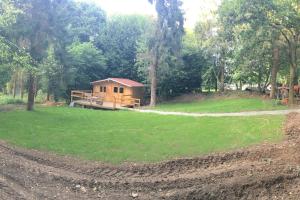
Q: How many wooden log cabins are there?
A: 1